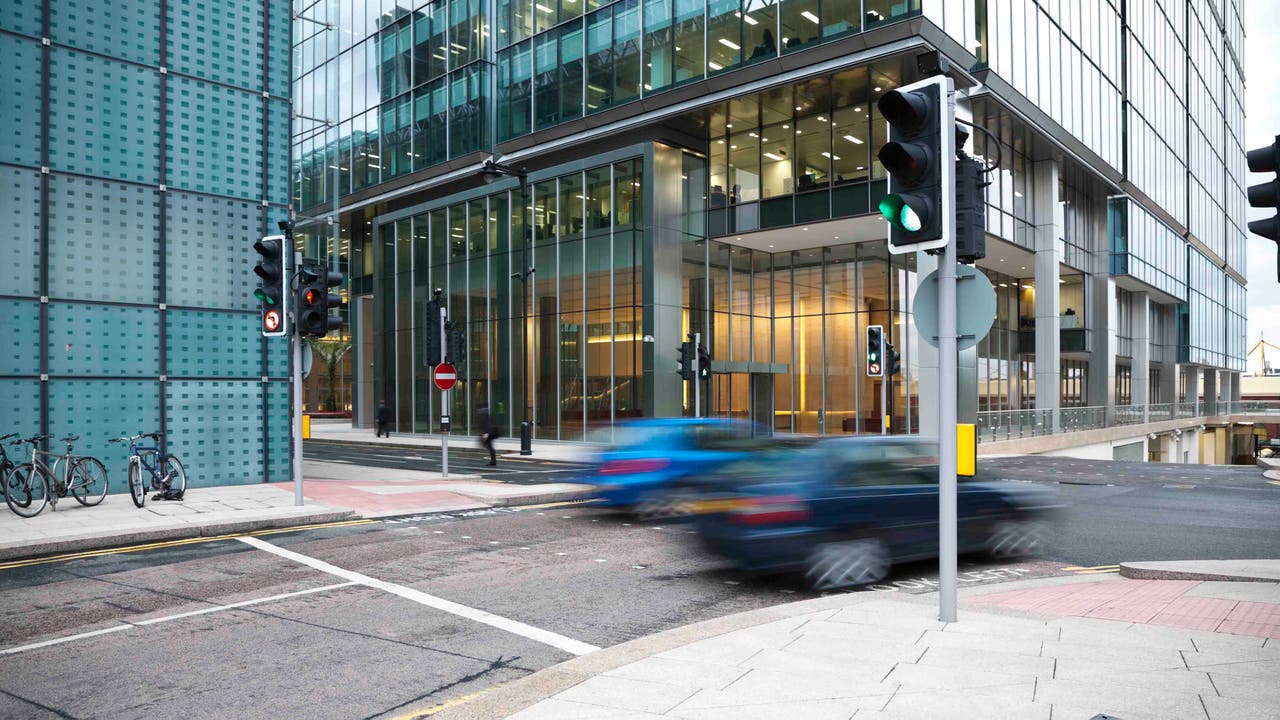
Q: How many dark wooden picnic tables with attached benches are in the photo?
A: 0